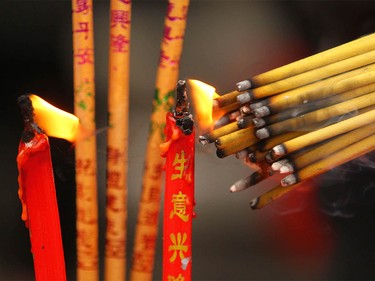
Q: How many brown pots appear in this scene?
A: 0